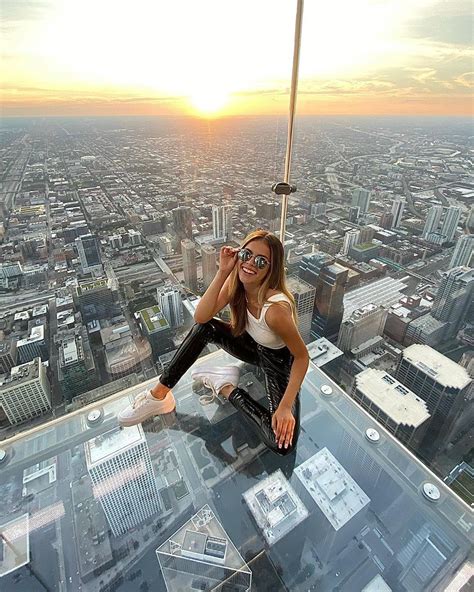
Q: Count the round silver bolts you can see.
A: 5